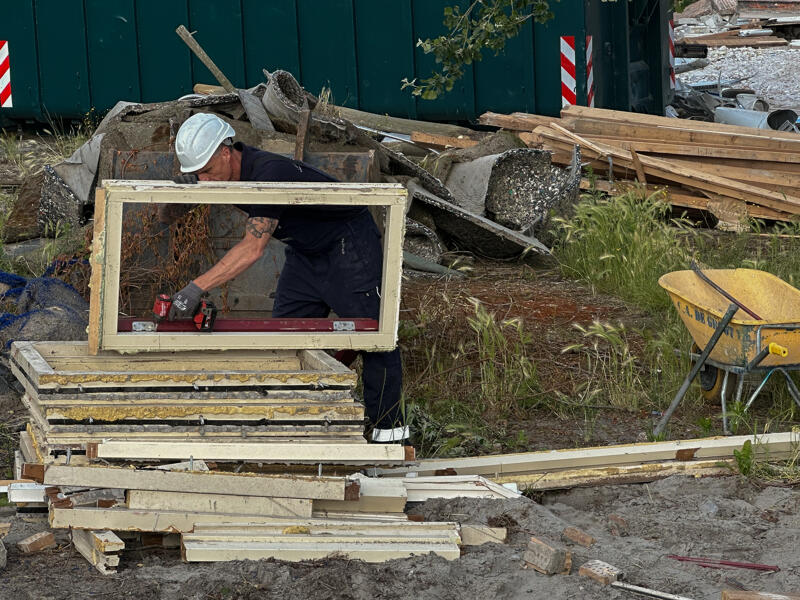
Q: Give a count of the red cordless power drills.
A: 1